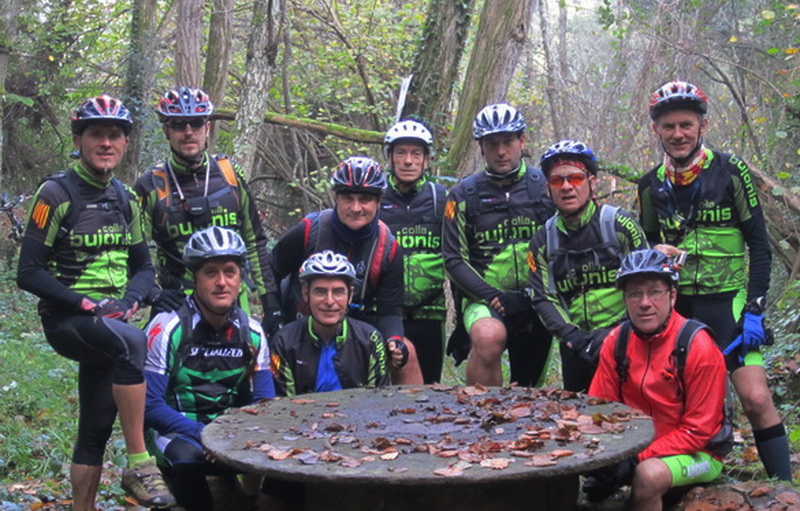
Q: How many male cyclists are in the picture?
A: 10